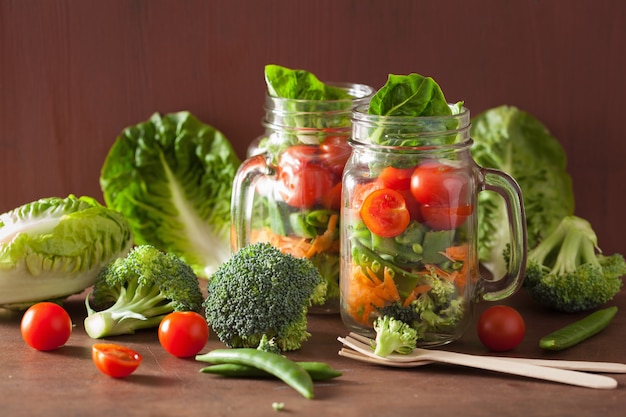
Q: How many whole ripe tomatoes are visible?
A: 3